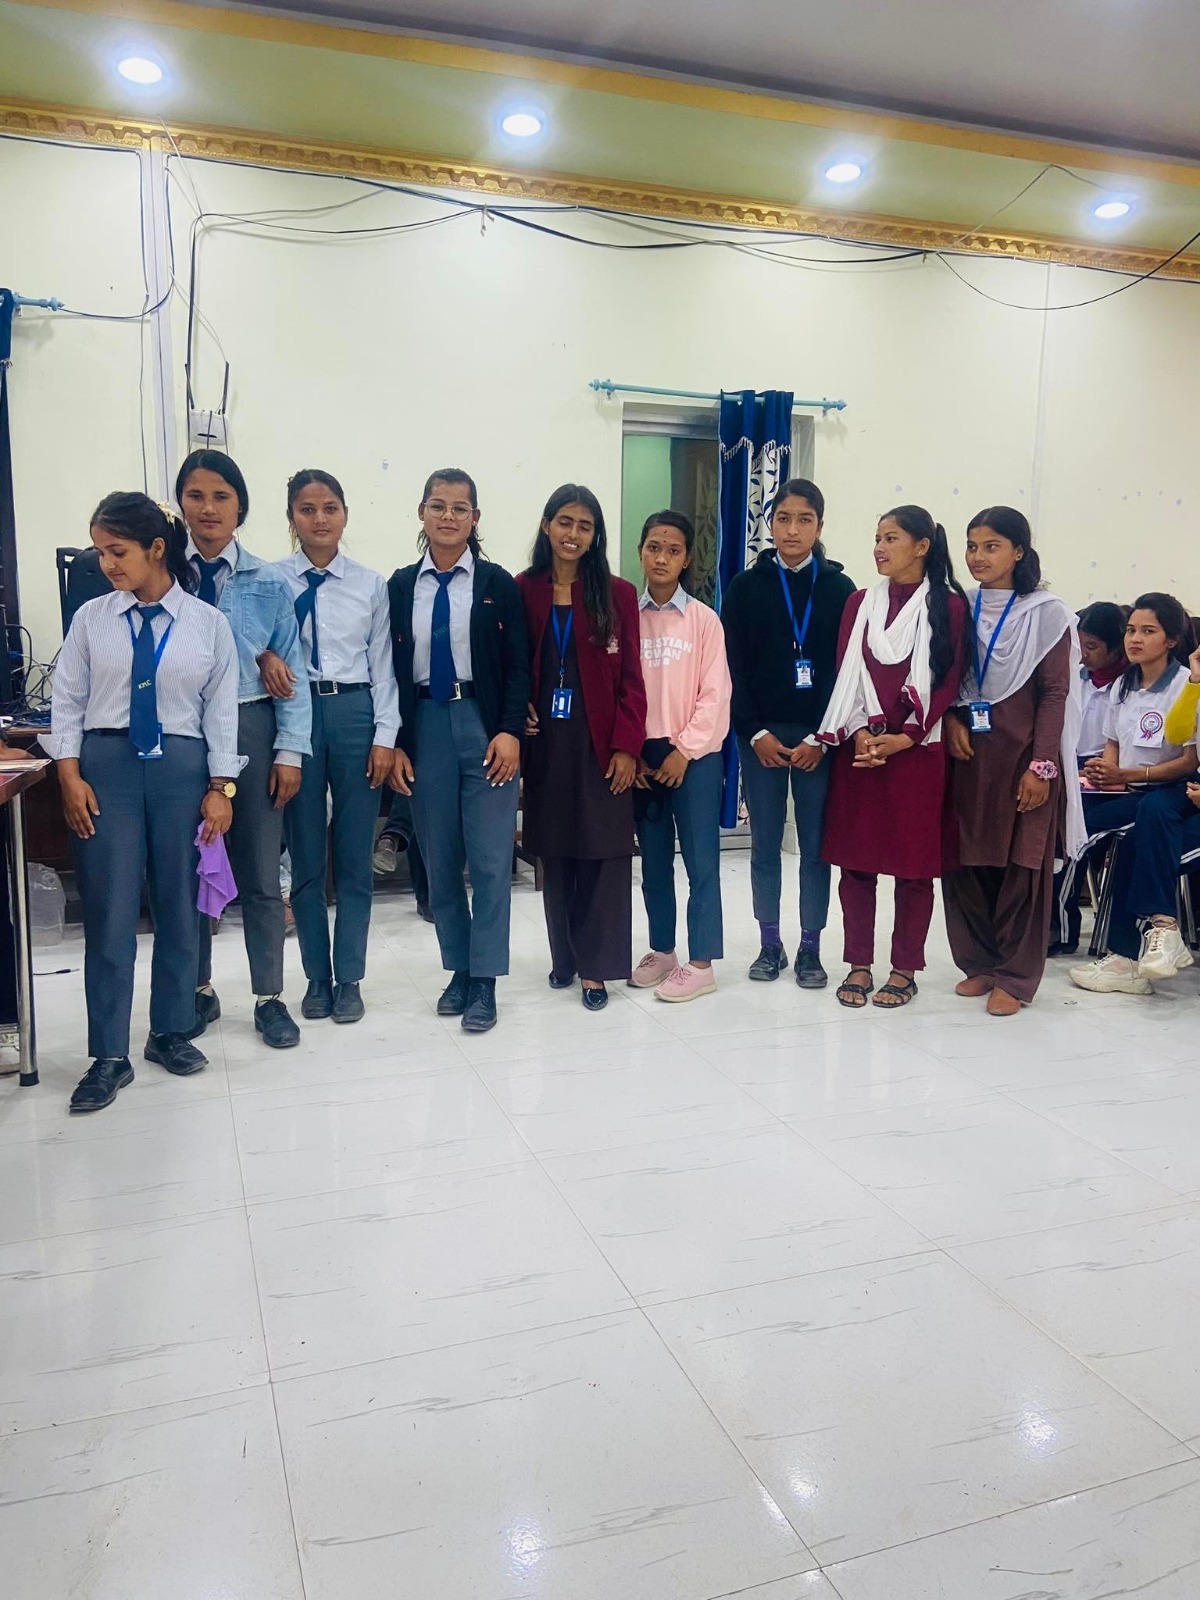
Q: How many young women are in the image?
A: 11